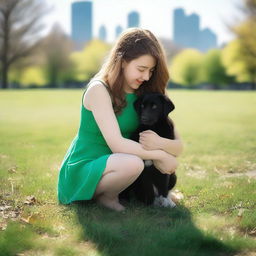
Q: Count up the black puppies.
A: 1